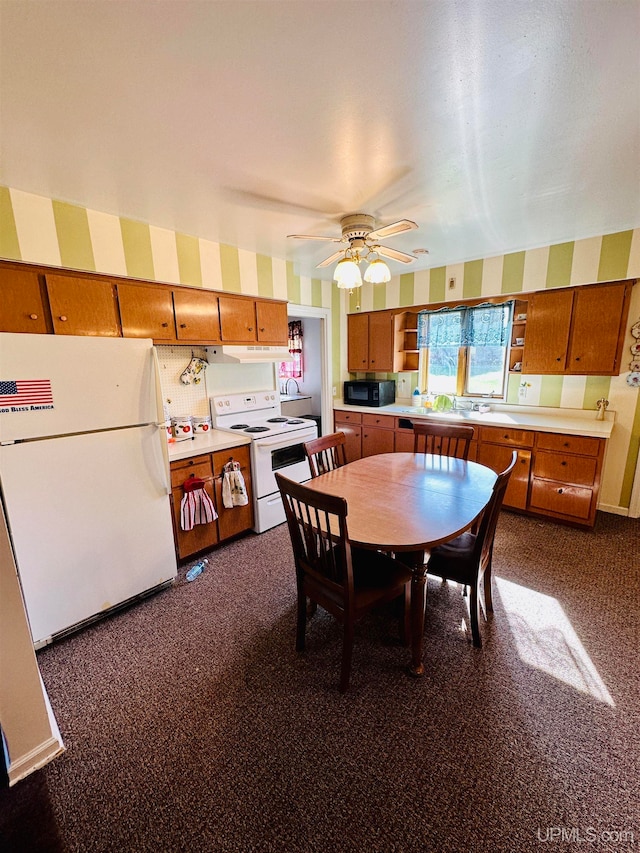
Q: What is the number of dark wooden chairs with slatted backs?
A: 4